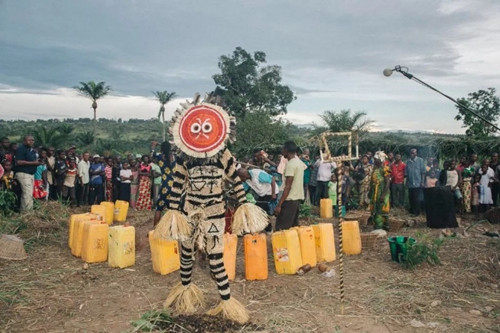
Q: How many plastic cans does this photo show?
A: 15